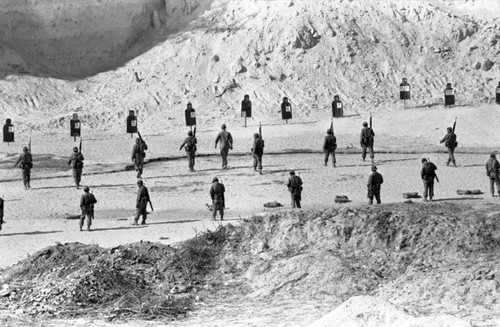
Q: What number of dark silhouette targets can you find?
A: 10